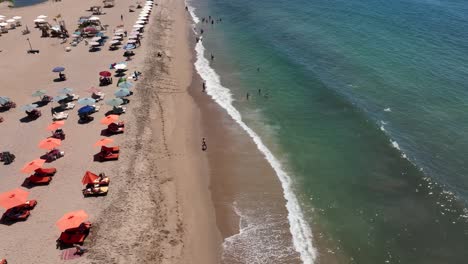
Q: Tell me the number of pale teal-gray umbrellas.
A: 9